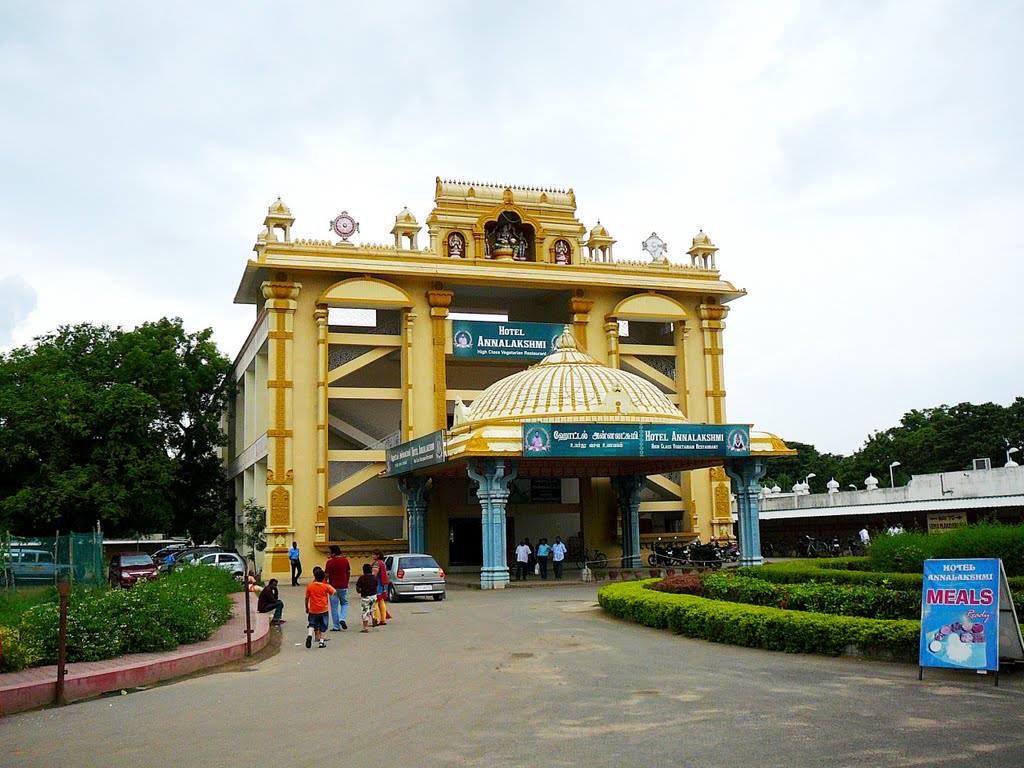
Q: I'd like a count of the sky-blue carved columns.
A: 4